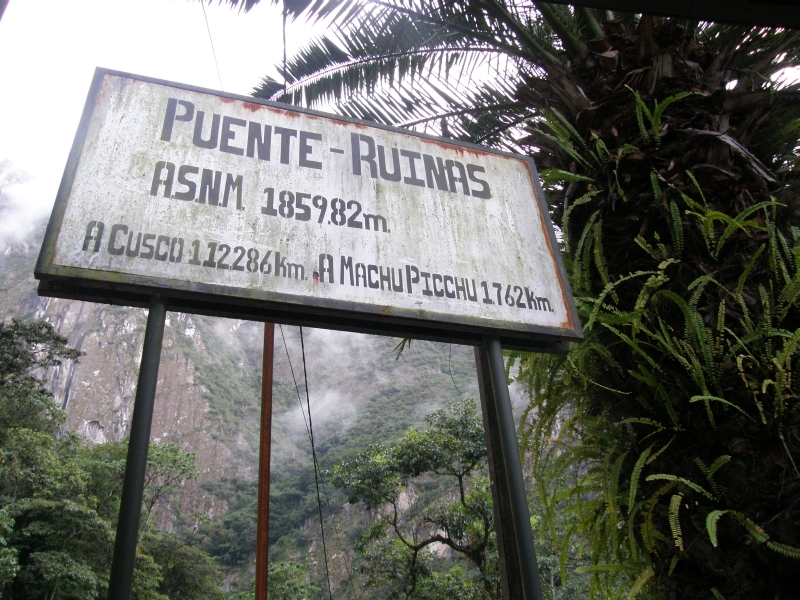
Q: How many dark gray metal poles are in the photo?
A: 2